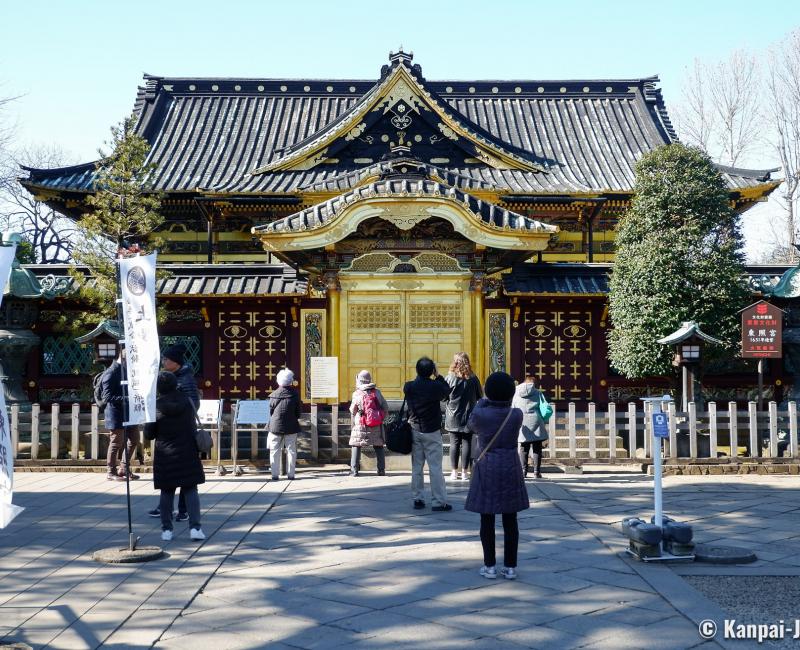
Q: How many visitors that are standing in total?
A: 9